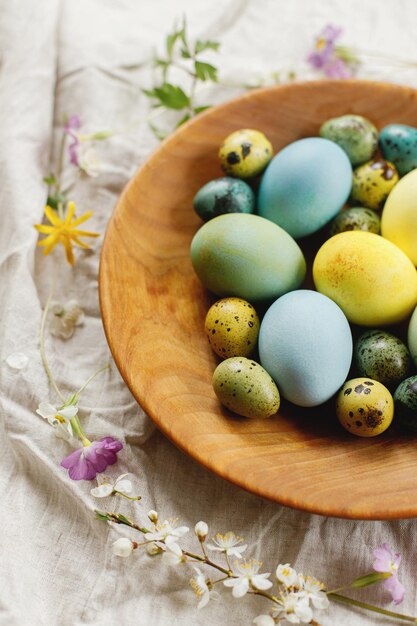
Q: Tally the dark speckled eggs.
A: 11